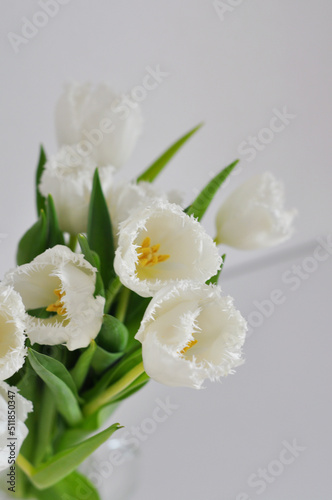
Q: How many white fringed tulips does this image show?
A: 9